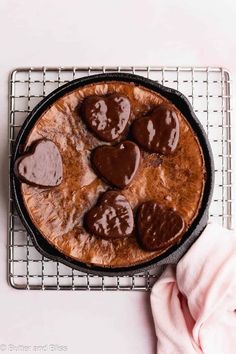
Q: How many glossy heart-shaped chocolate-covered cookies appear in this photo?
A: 6